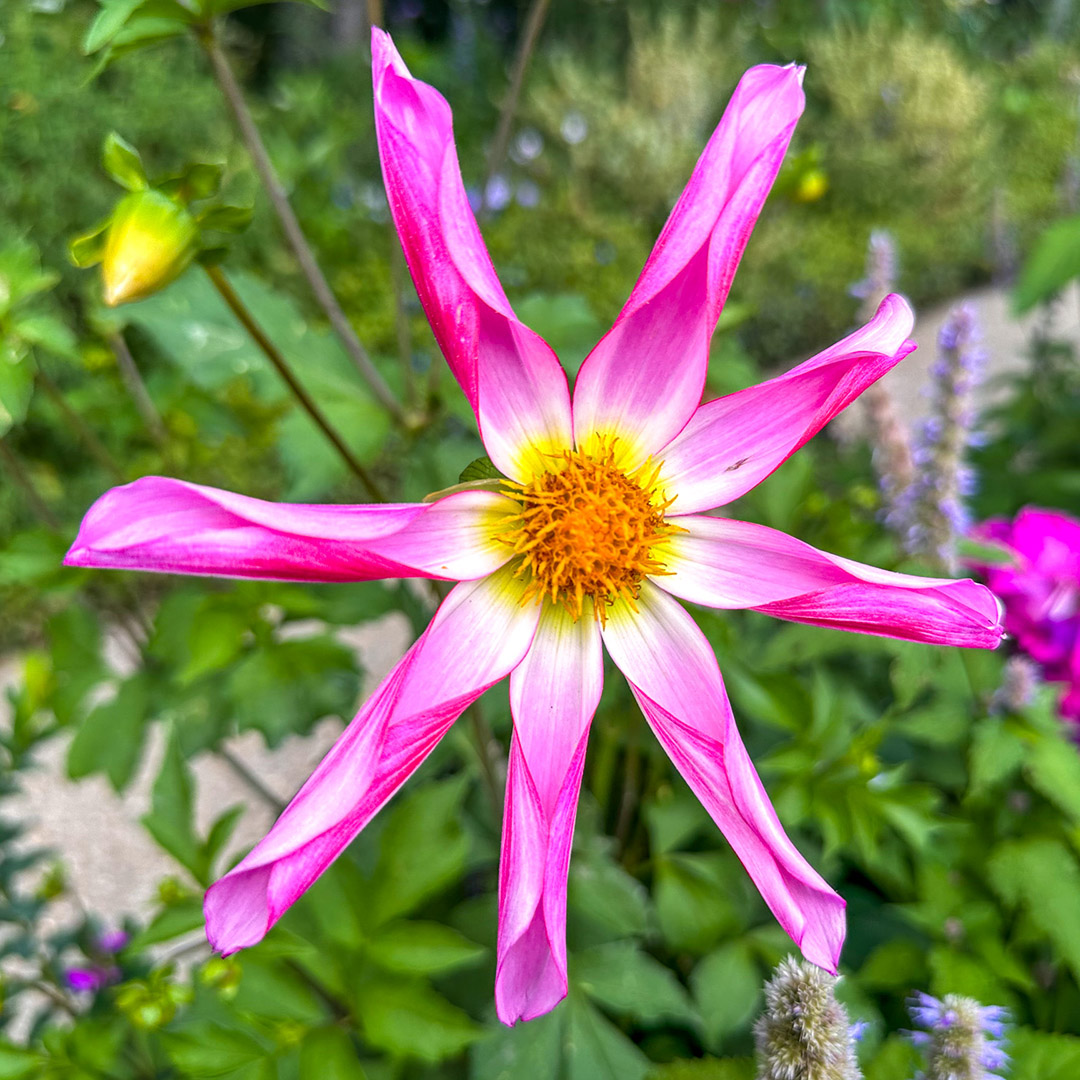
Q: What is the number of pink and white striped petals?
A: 8